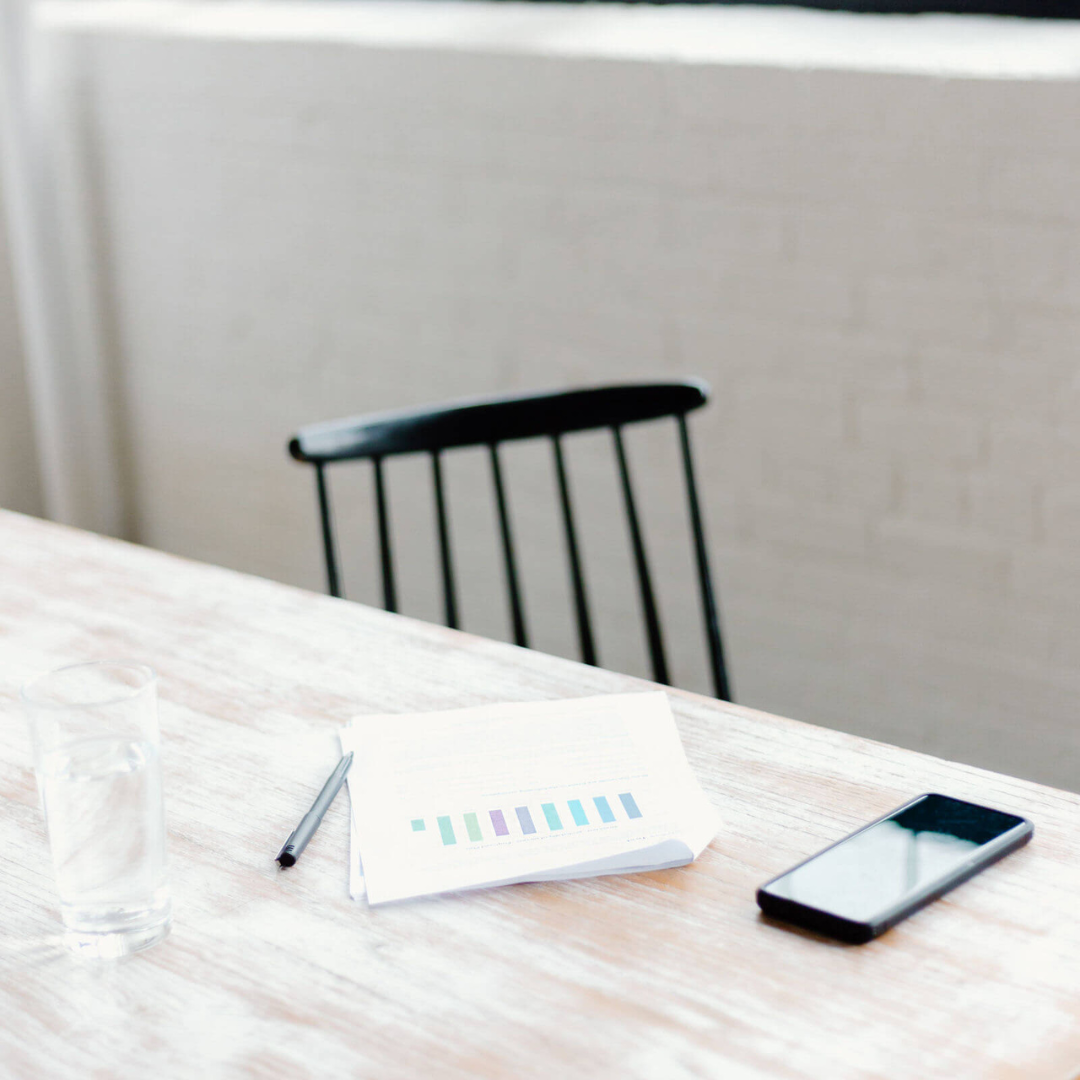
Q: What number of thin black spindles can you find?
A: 7